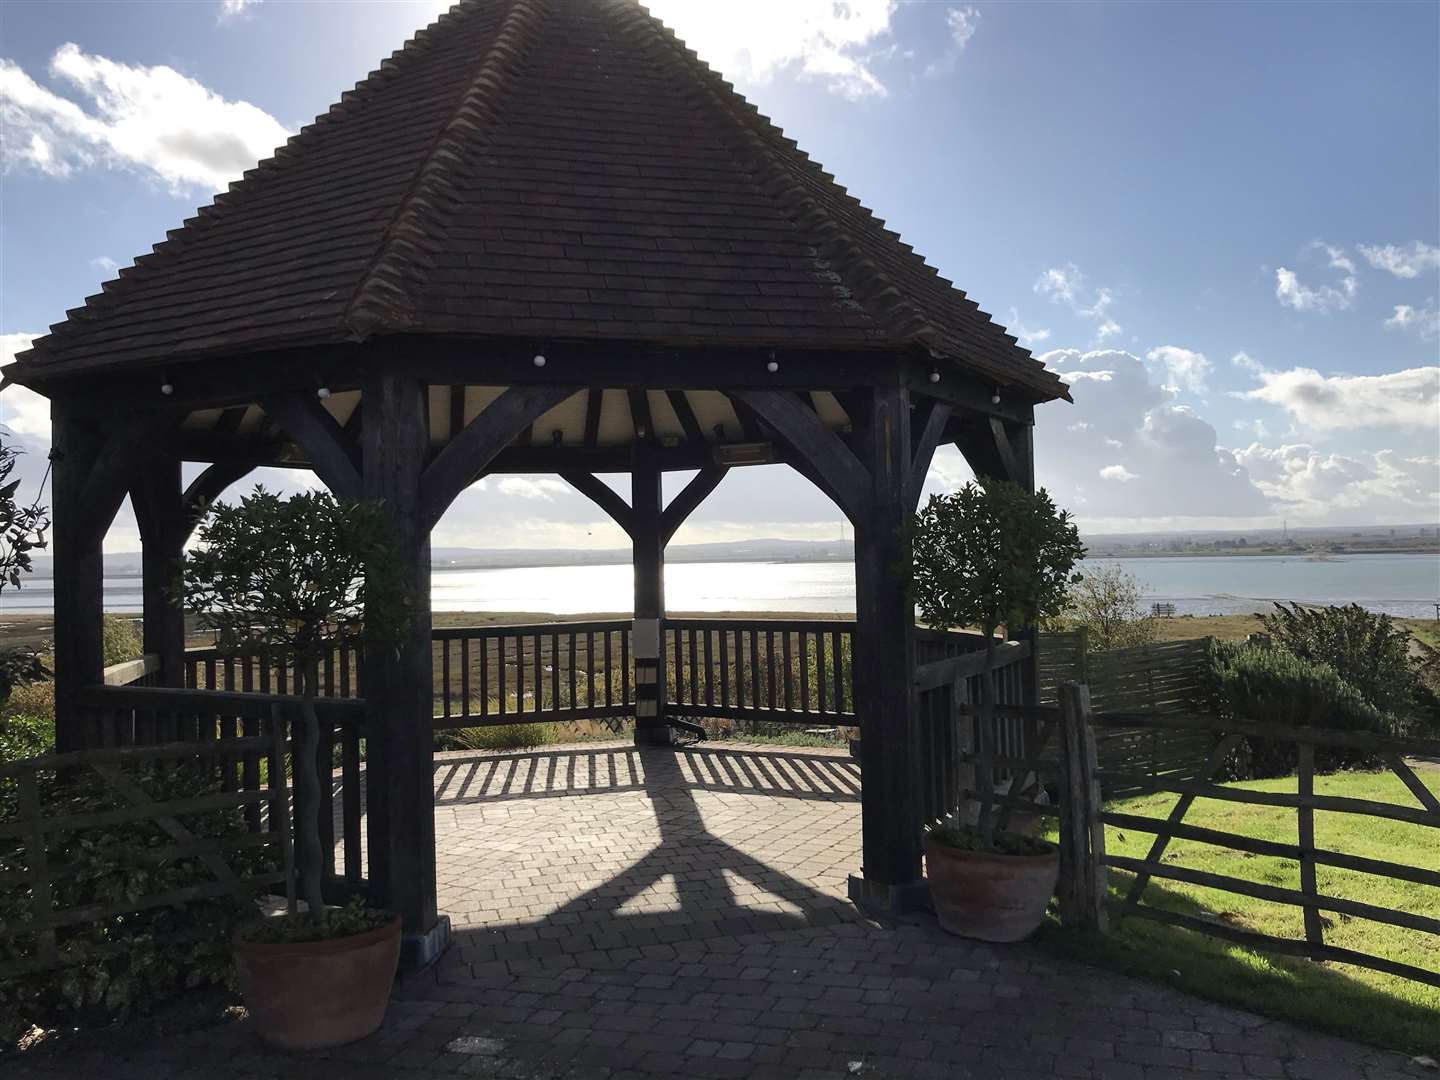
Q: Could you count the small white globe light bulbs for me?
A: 6